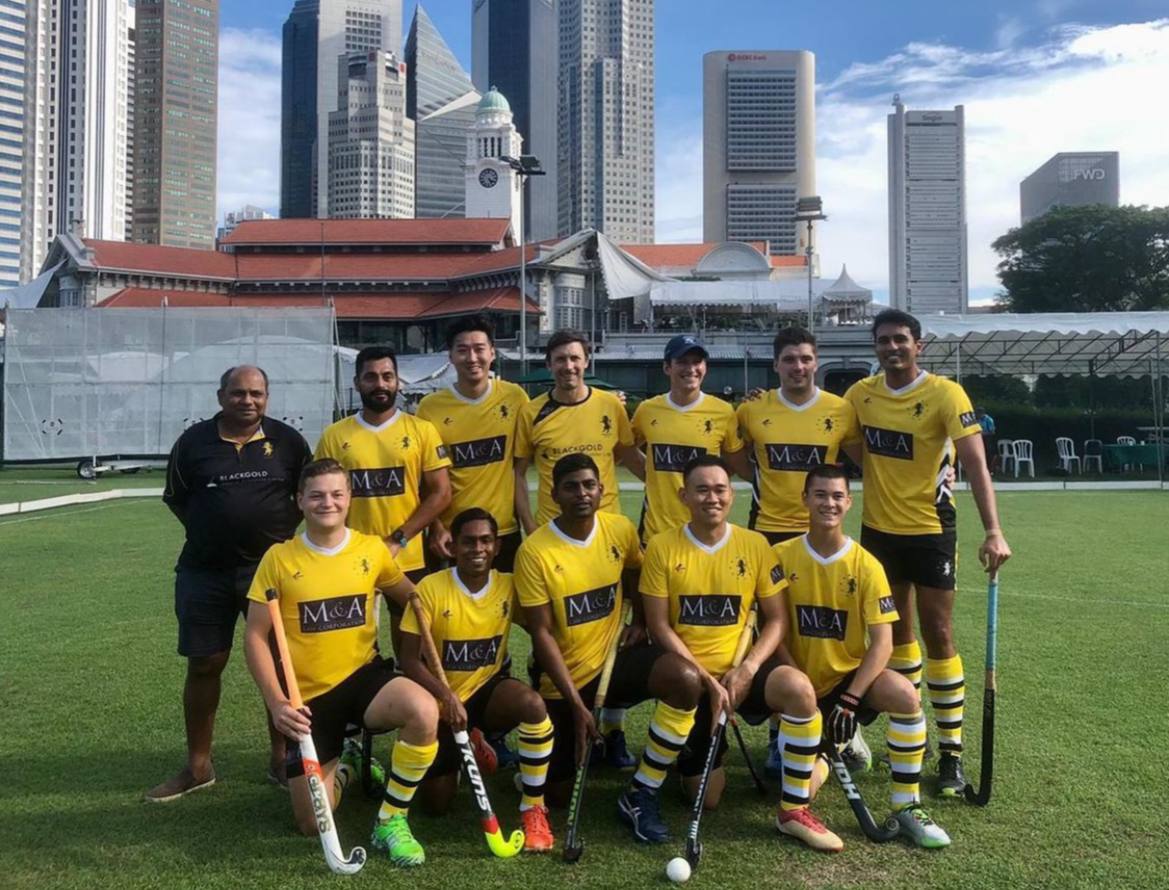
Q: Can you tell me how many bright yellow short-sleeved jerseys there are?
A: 11